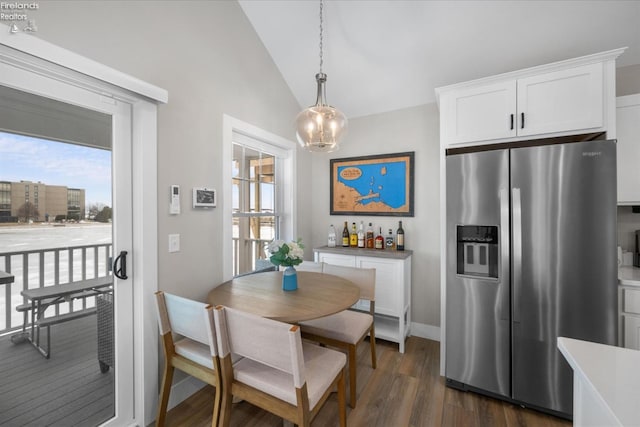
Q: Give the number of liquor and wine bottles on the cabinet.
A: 8